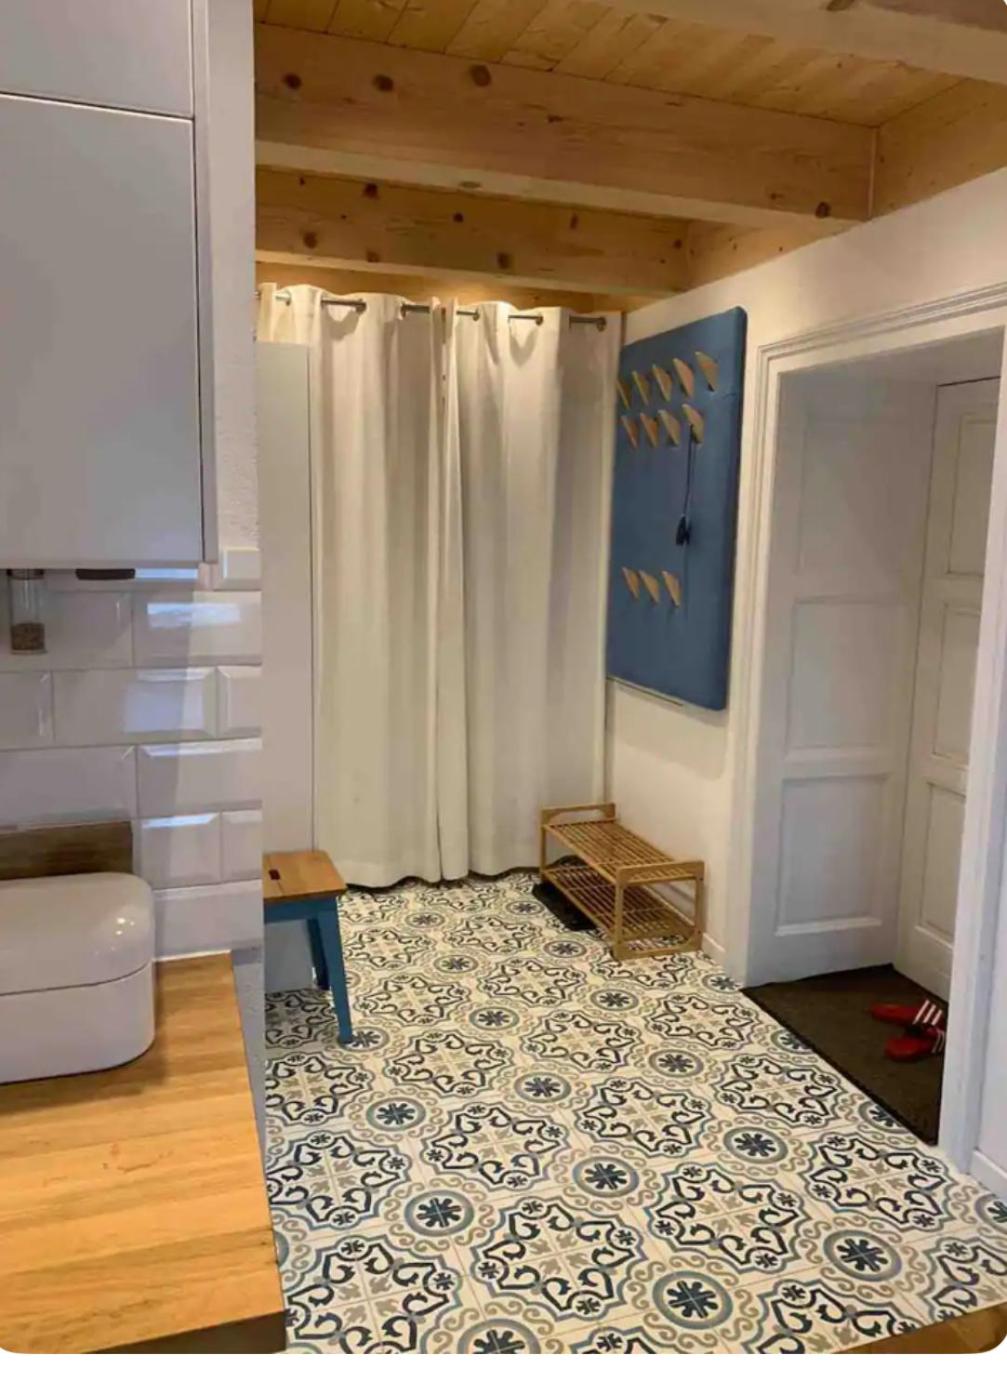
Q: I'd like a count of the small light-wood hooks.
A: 12